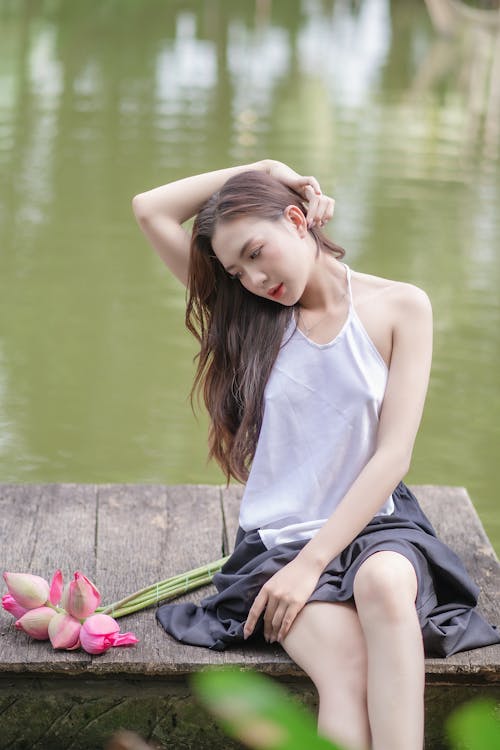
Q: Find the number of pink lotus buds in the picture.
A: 6